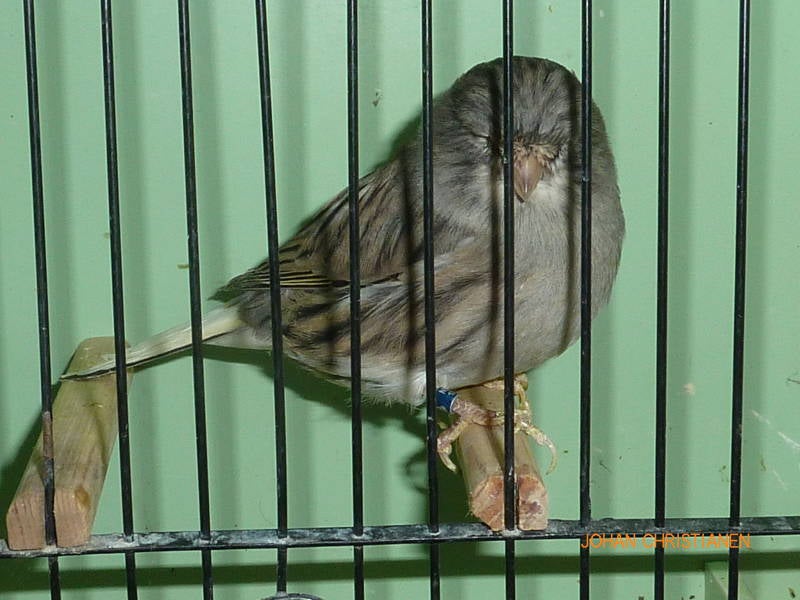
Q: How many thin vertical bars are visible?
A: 10